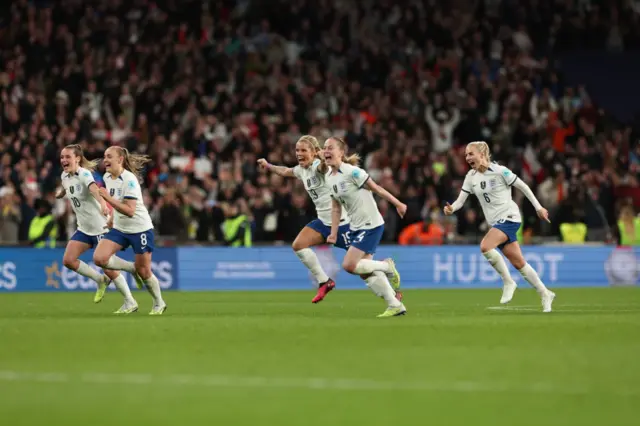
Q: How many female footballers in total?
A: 5